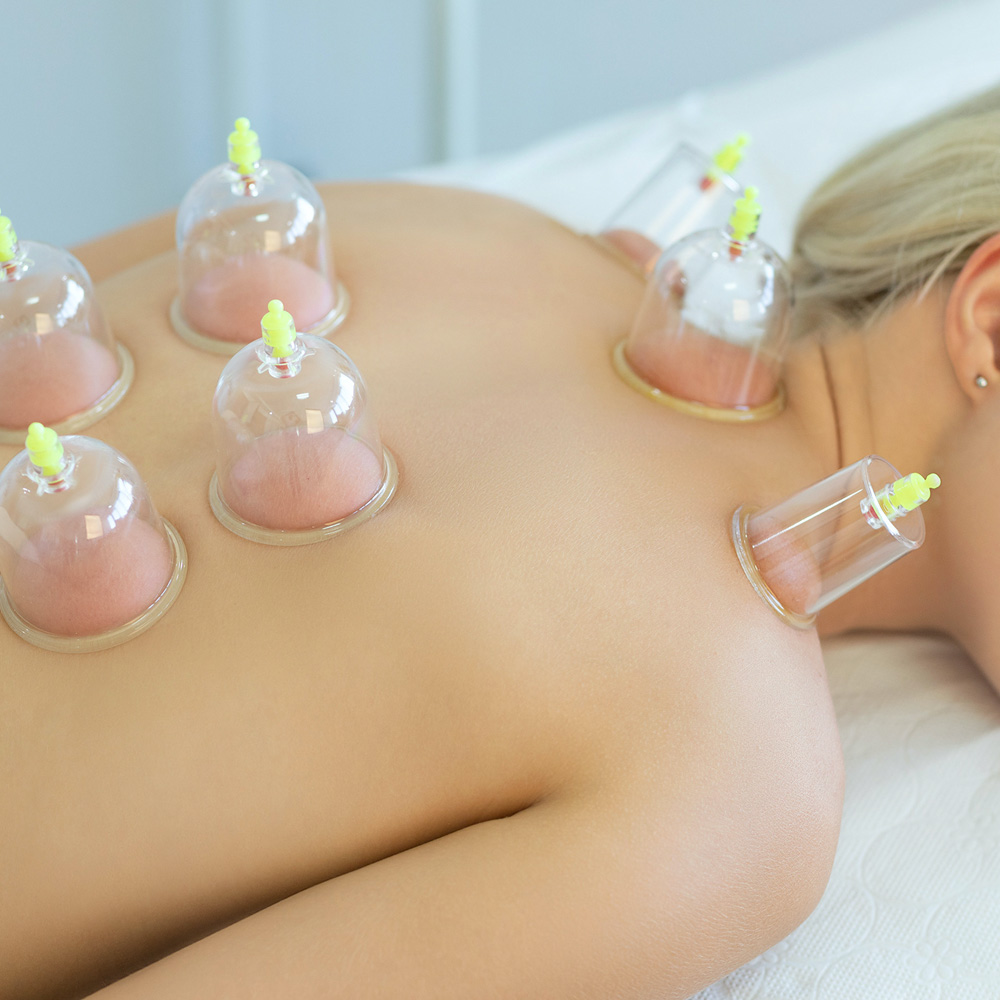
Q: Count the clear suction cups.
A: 7